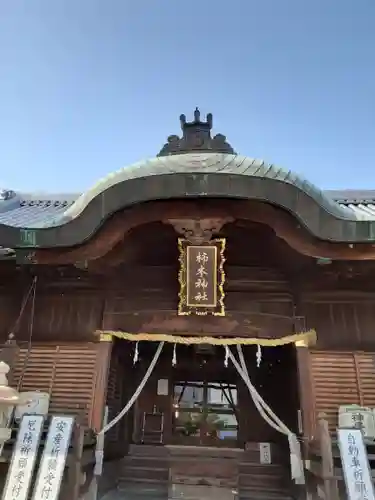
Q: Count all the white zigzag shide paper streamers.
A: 4